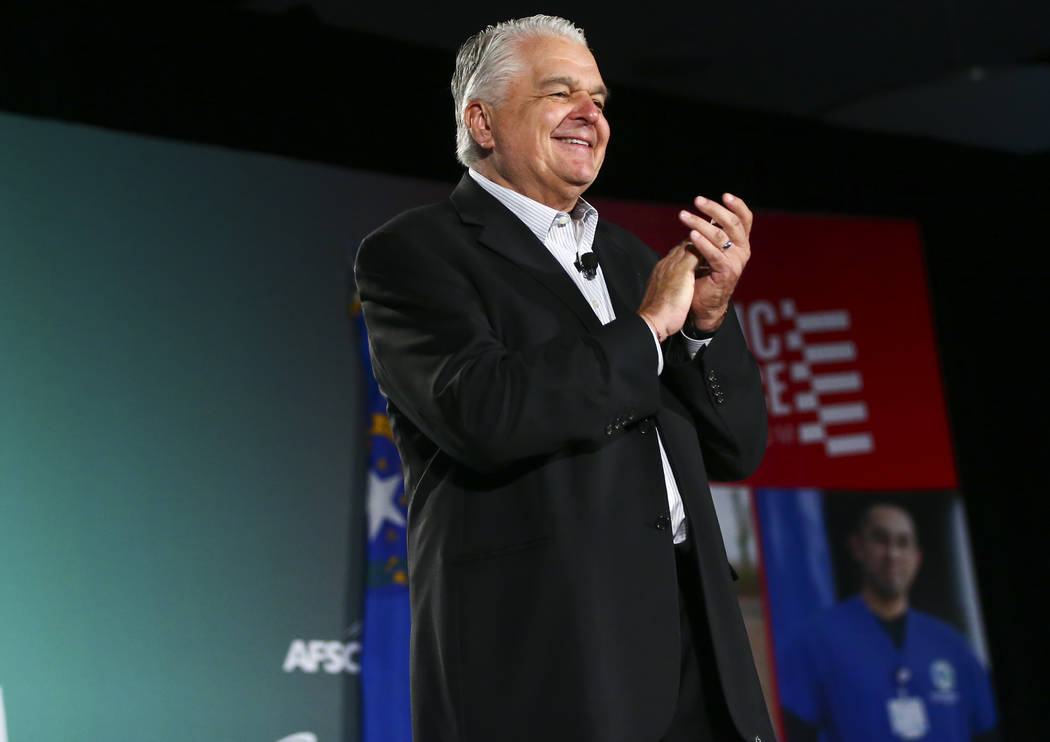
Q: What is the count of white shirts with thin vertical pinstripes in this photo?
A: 1